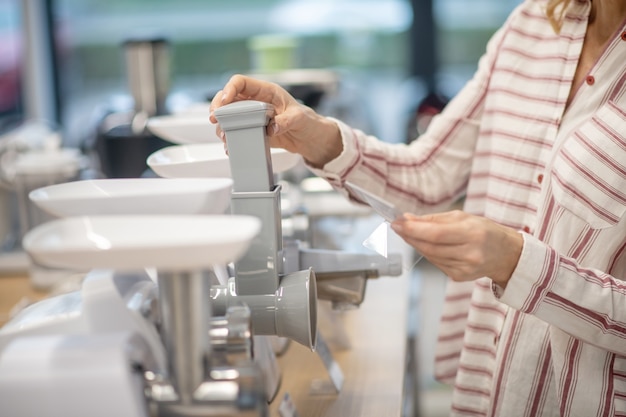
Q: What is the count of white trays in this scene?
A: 4